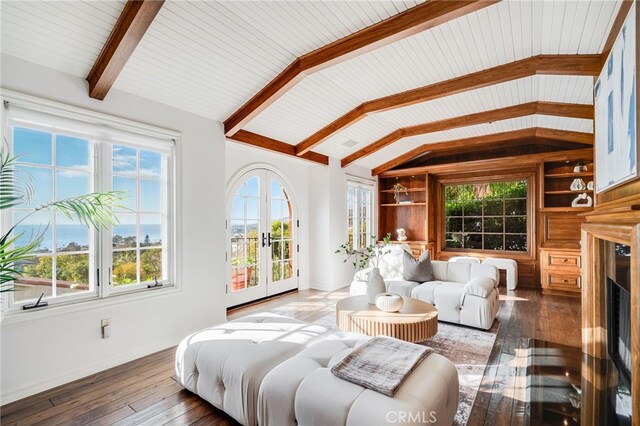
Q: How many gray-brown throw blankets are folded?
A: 1